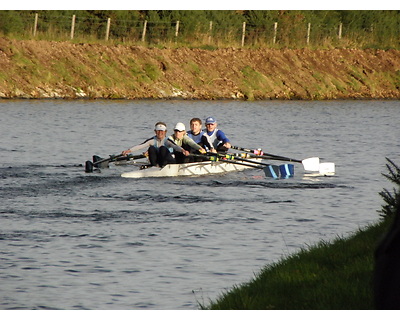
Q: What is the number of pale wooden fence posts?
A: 10